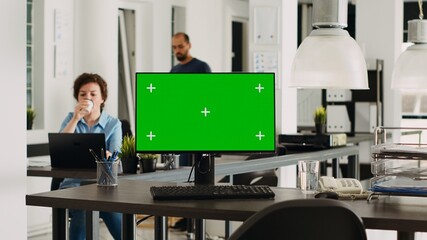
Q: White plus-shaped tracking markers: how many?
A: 5